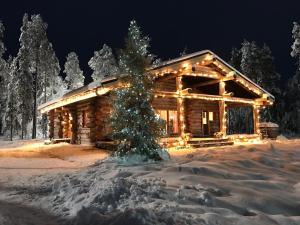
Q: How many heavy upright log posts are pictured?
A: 3